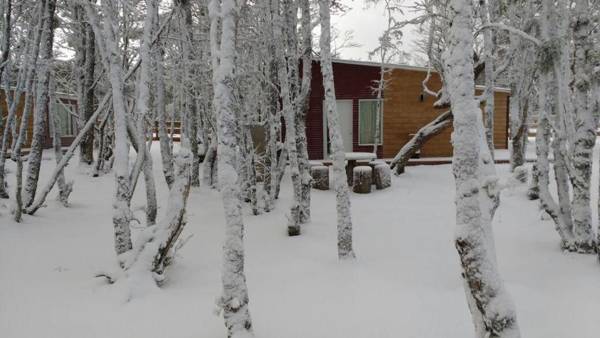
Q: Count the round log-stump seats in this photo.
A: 3